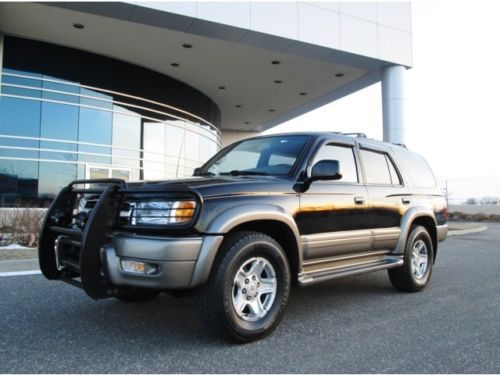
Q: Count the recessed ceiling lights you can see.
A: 11